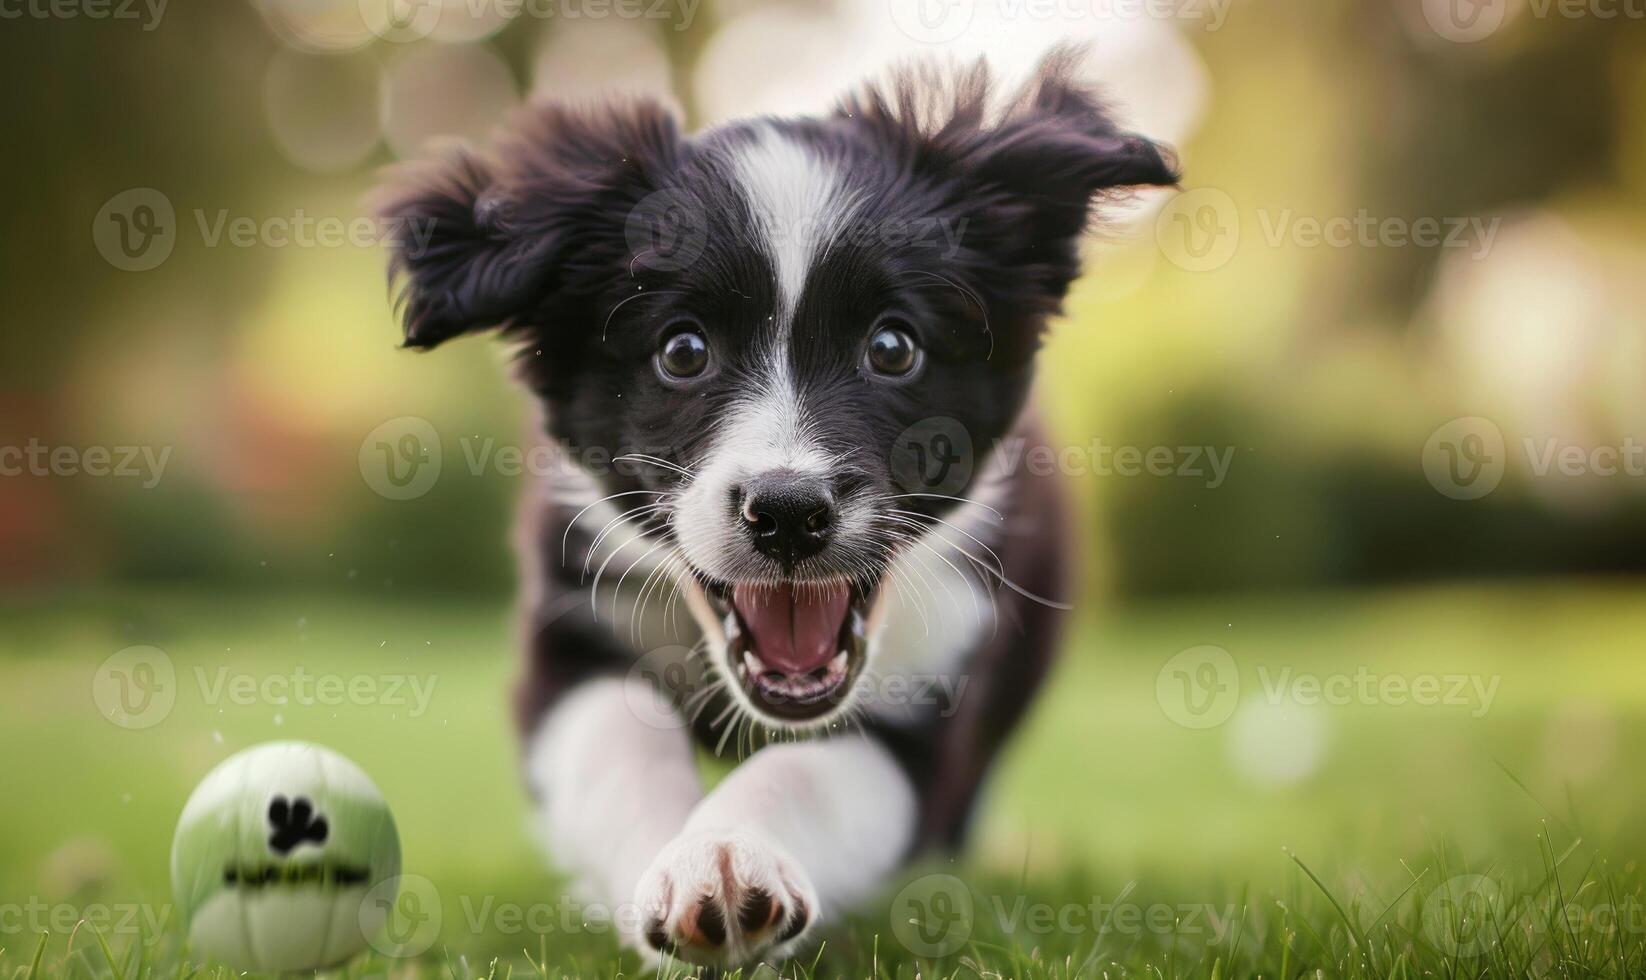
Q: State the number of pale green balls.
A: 1